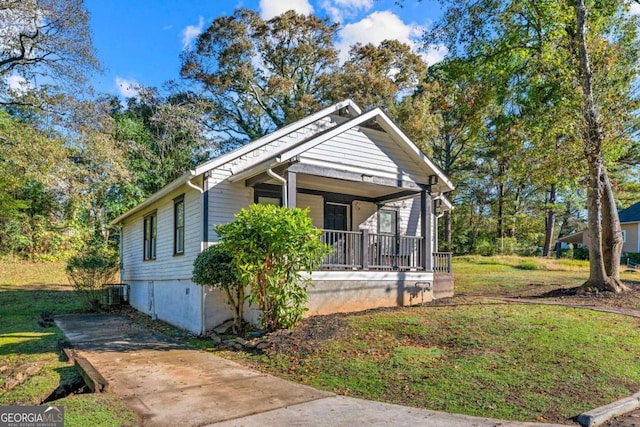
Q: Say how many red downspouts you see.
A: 0